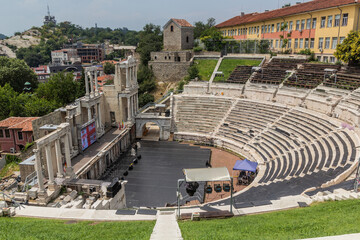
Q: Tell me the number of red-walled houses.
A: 1